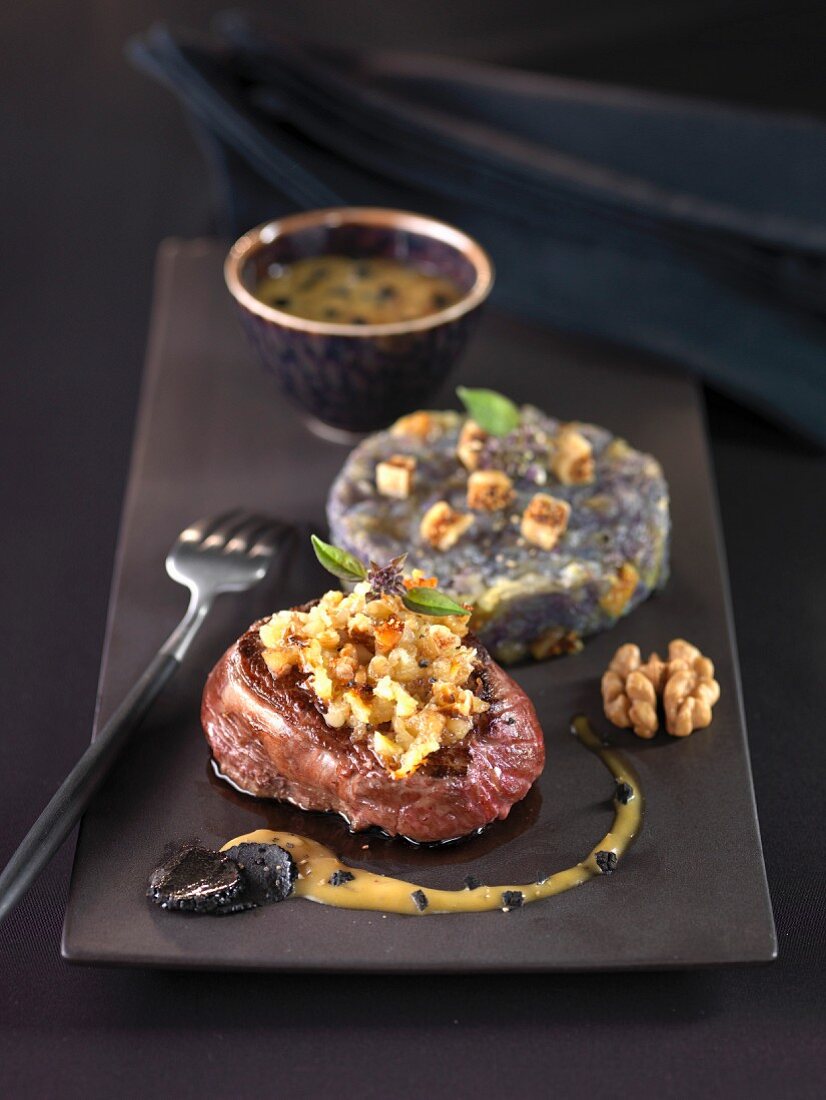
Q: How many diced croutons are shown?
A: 6